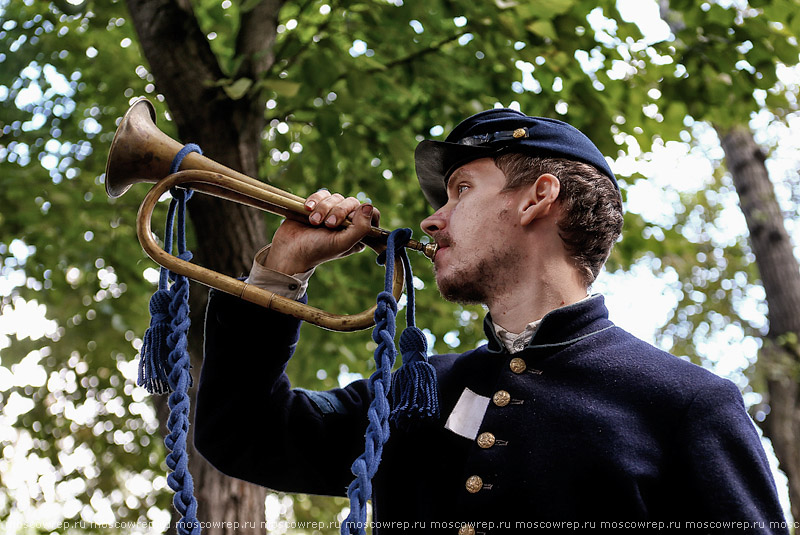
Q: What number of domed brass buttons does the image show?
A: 6